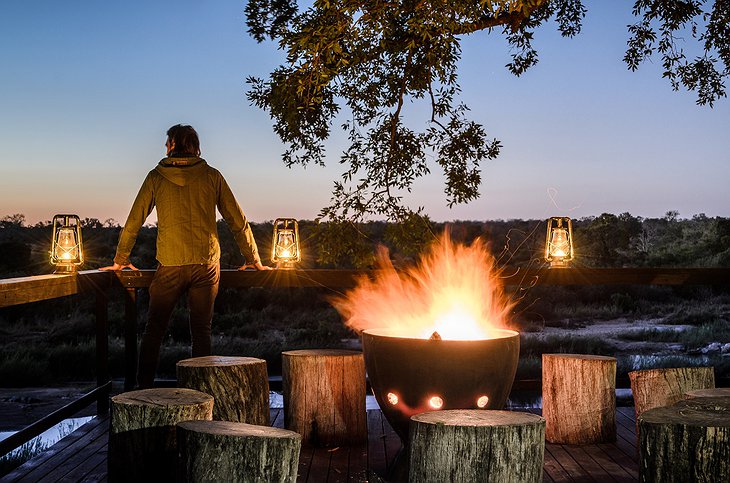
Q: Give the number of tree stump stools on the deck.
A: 9